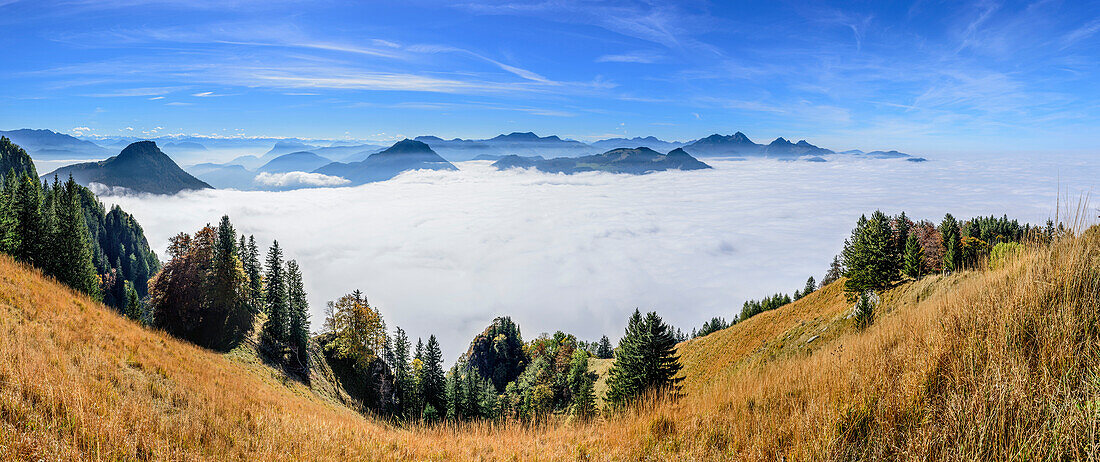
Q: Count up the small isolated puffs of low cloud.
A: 1